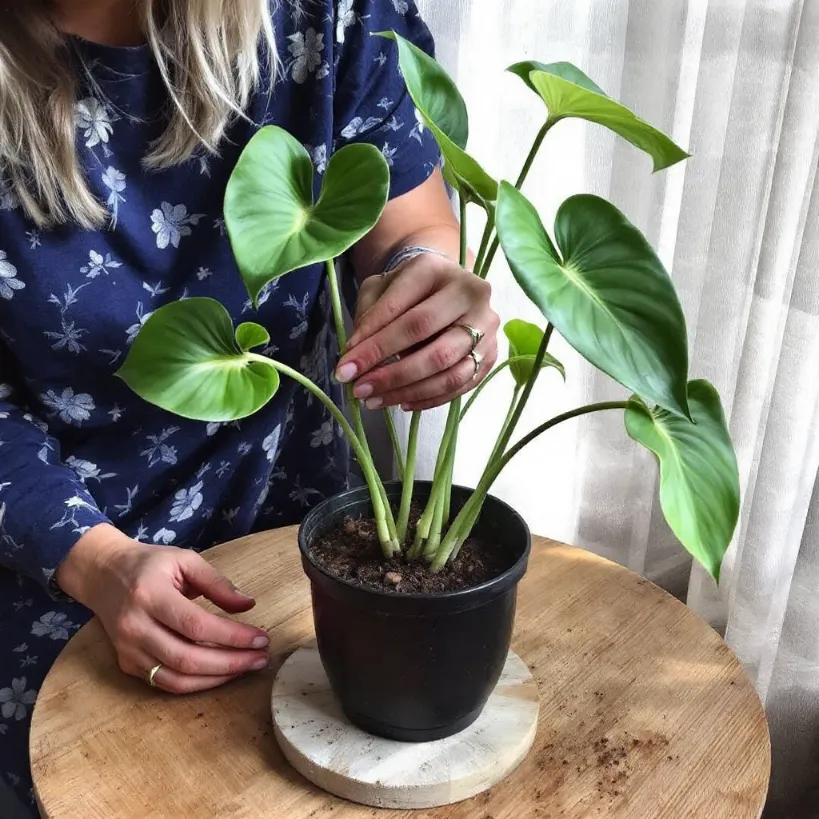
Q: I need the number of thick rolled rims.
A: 1